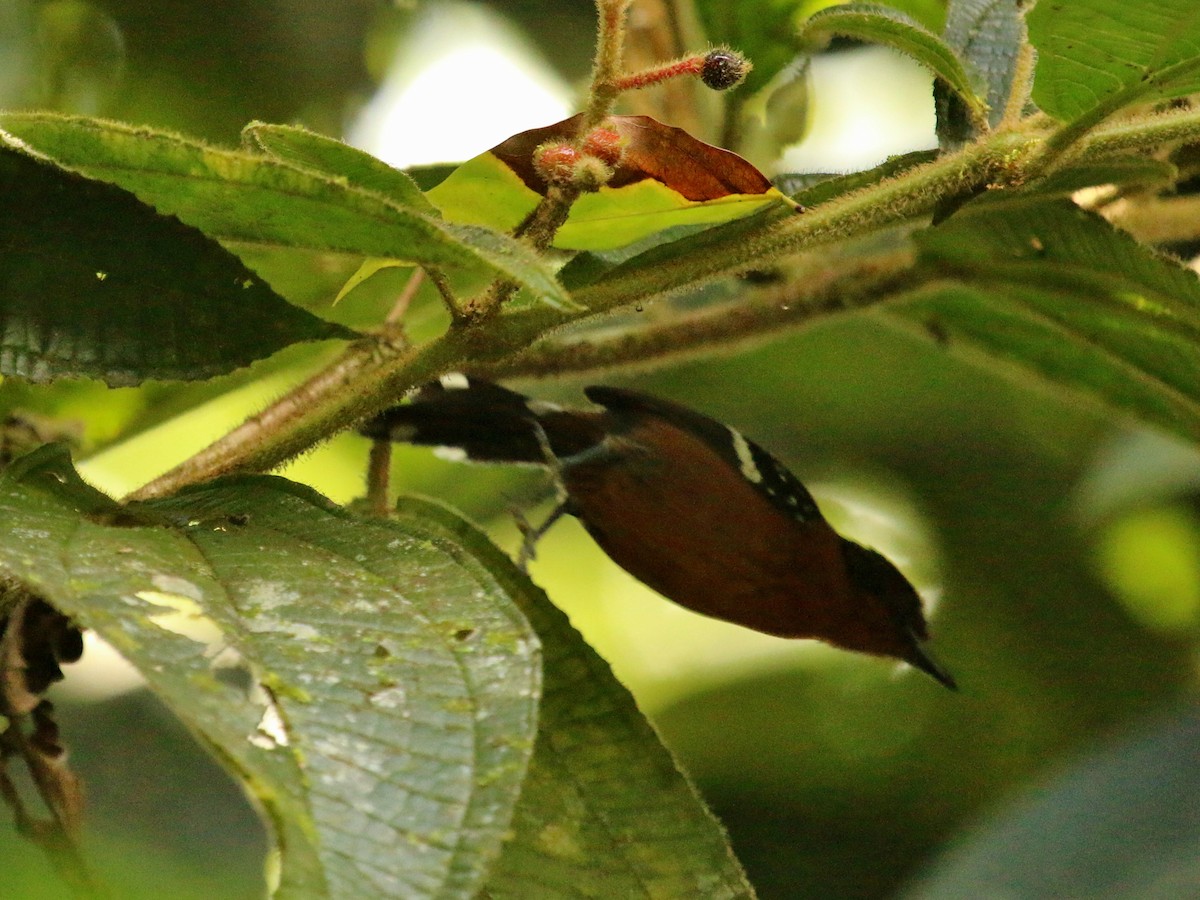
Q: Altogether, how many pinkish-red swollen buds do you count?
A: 2